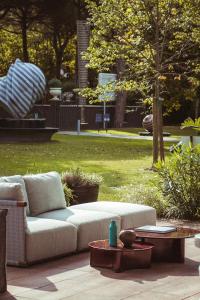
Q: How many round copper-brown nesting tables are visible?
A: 2